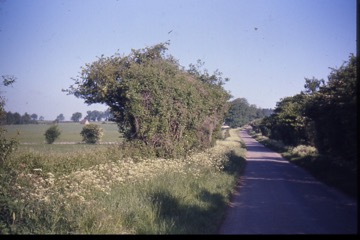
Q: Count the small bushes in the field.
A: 2